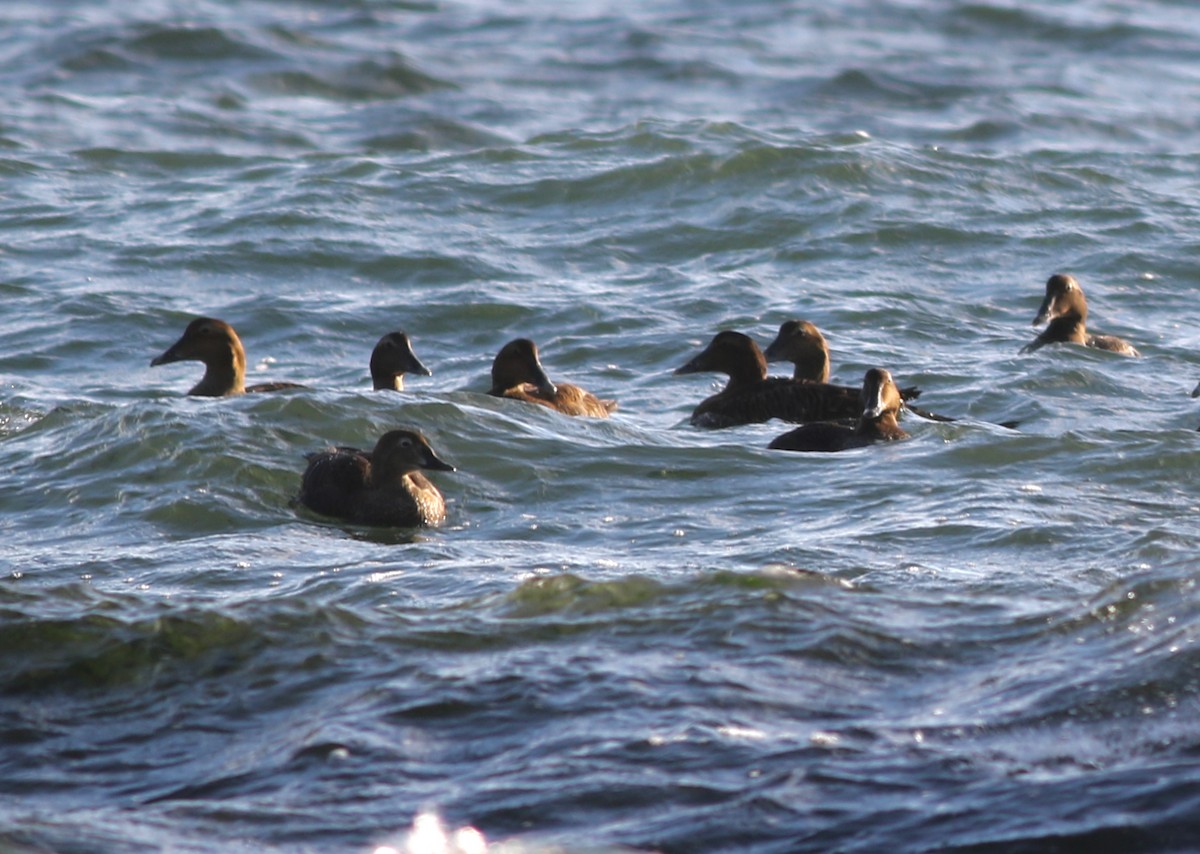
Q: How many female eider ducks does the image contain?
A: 8